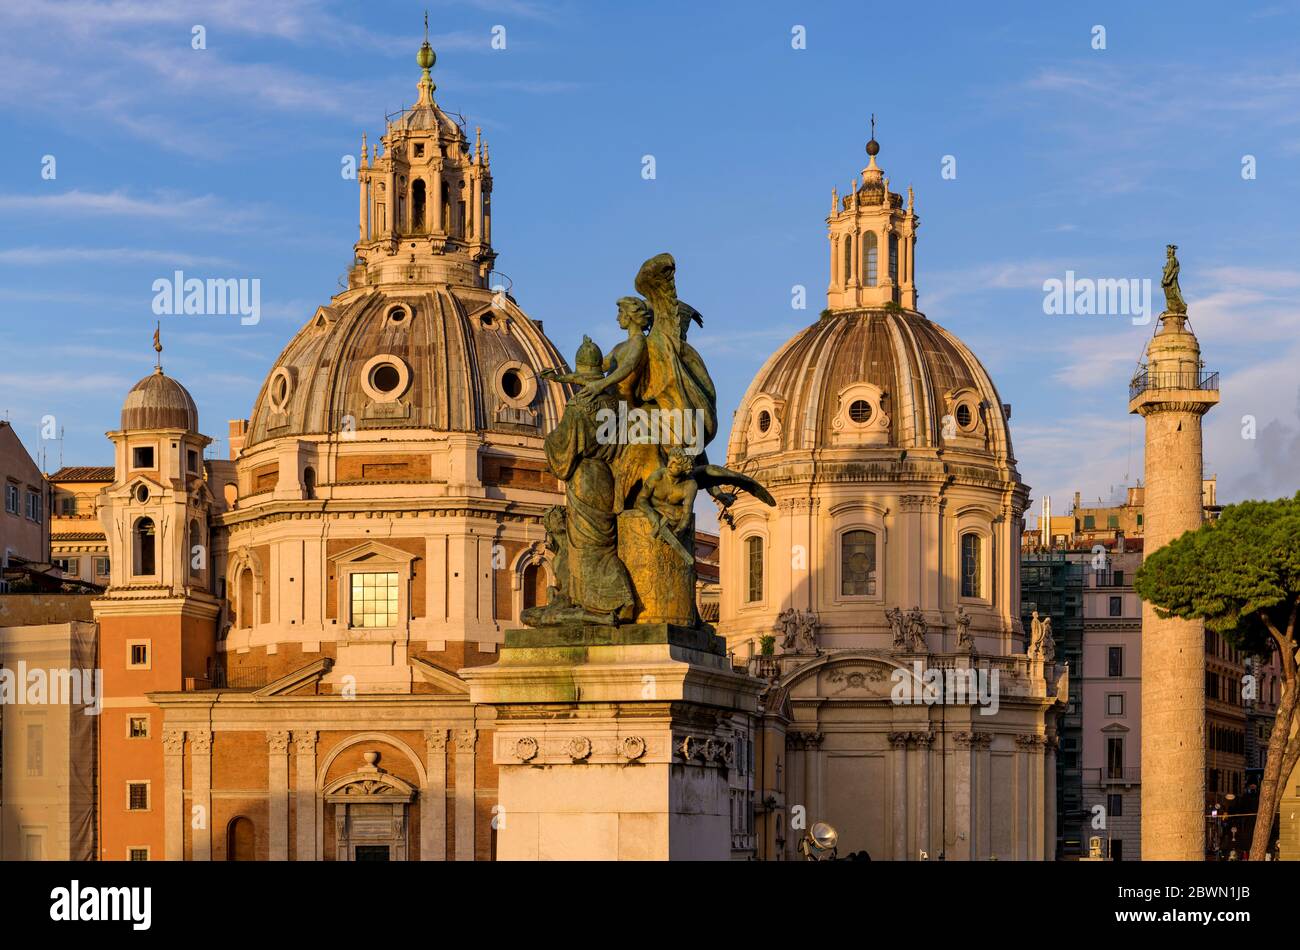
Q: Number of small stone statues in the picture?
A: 7